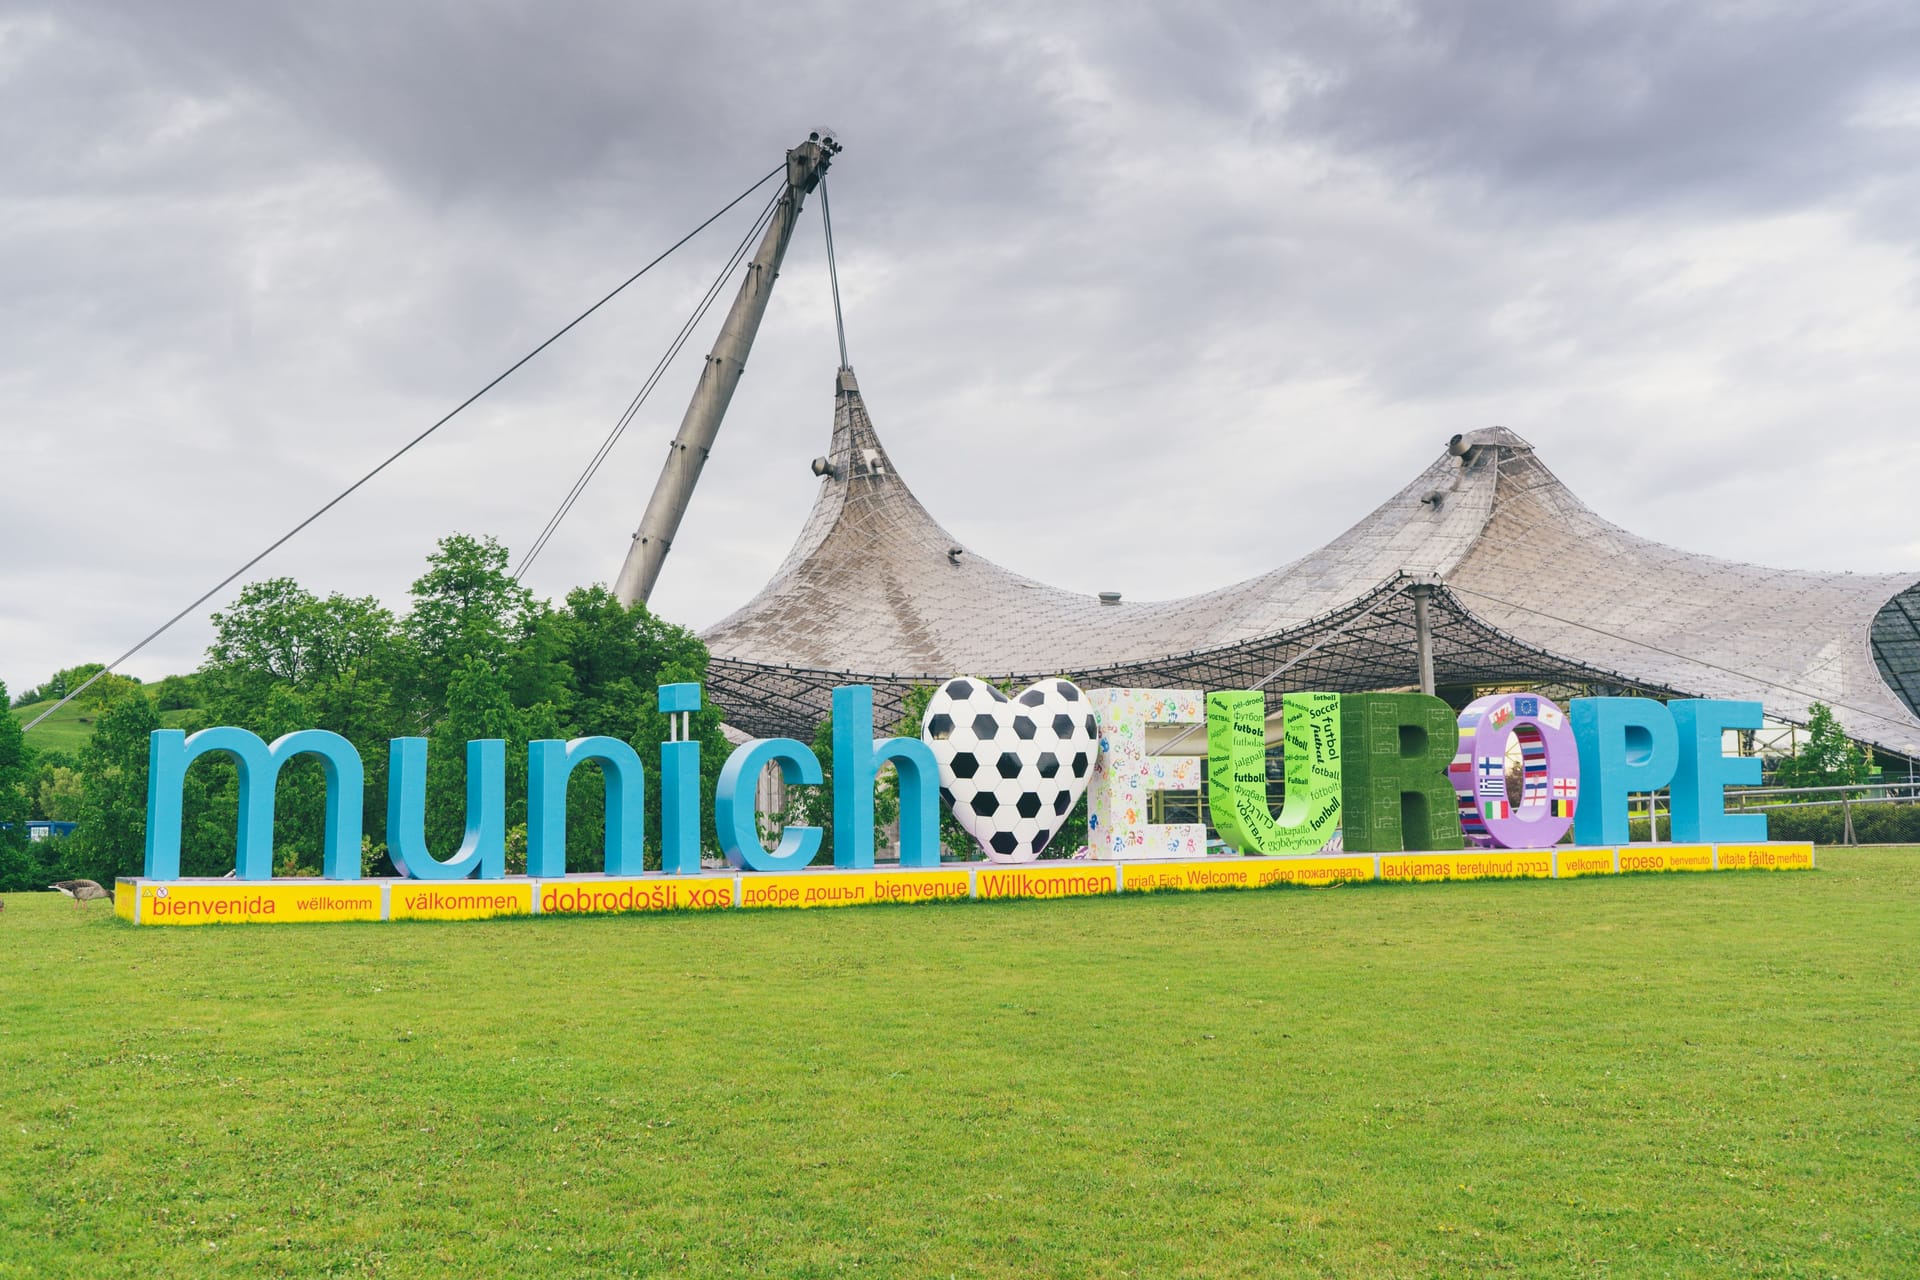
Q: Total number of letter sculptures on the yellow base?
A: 12